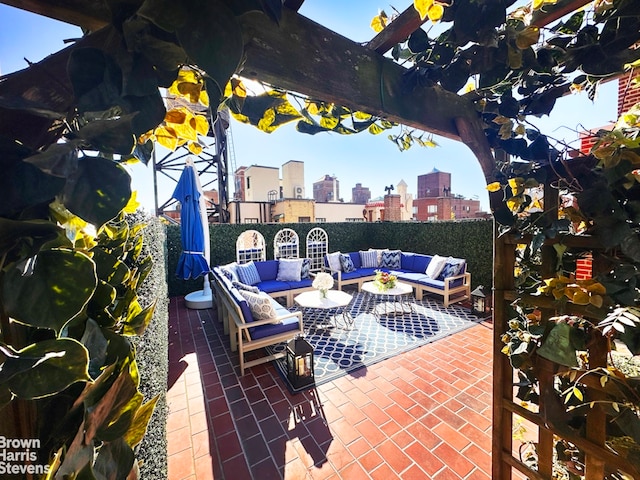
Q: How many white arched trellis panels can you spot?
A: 3